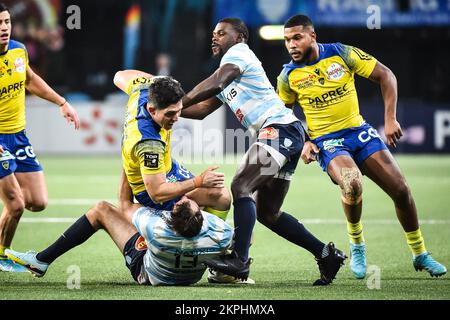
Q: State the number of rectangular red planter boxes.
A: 0